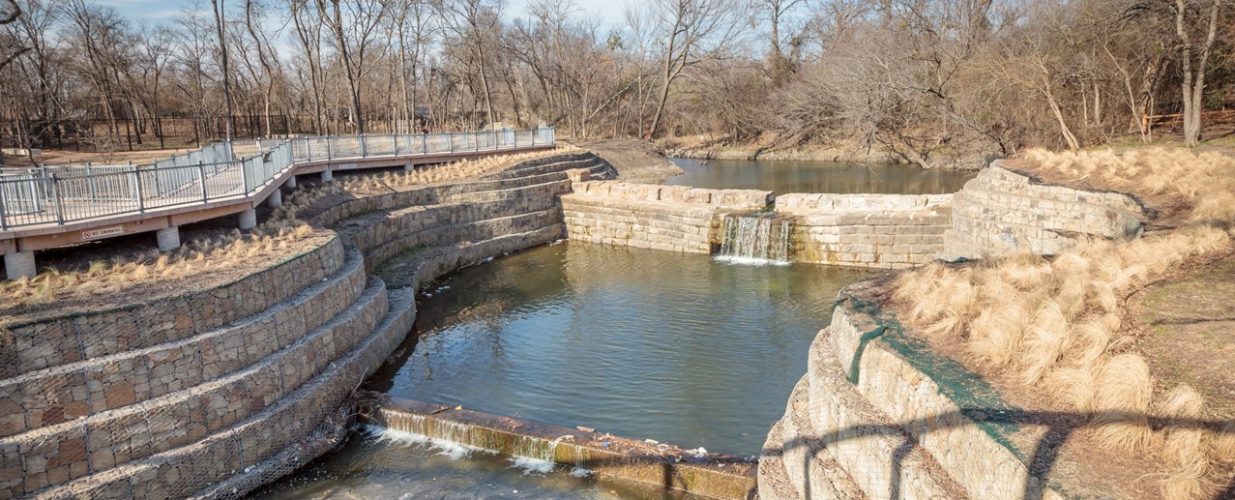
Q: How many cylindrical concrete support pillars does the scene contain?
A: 7